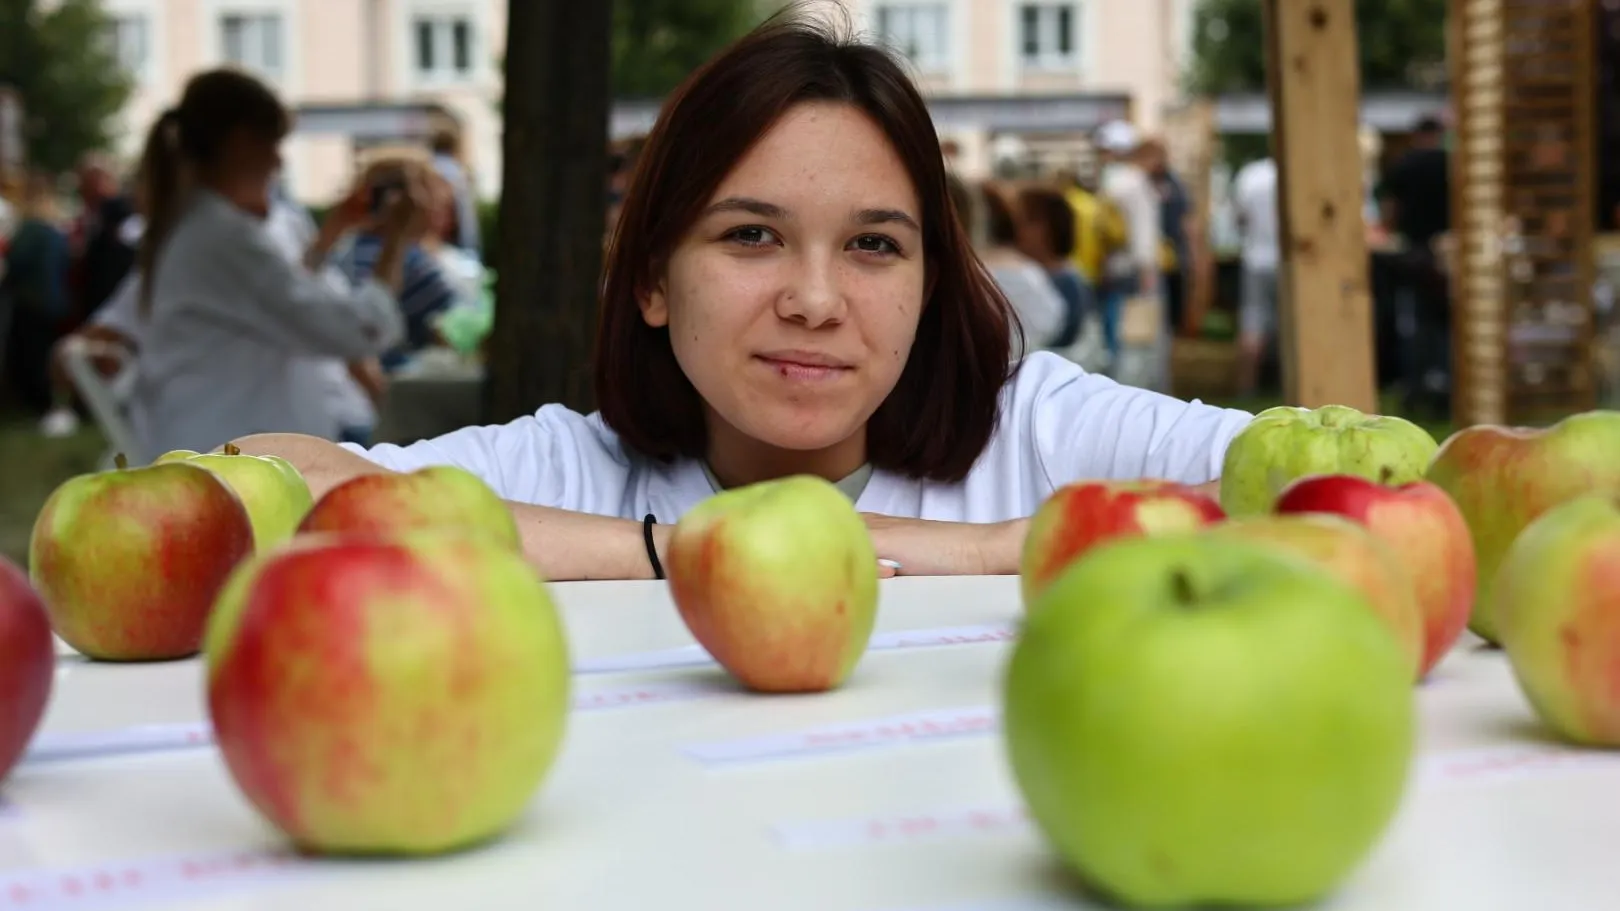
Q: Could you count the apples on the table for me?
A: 13